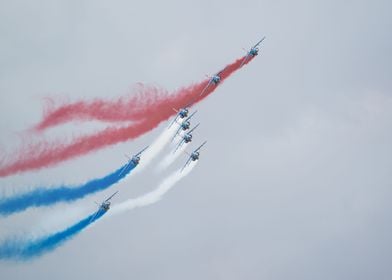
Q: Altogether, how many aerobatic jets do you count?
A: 8